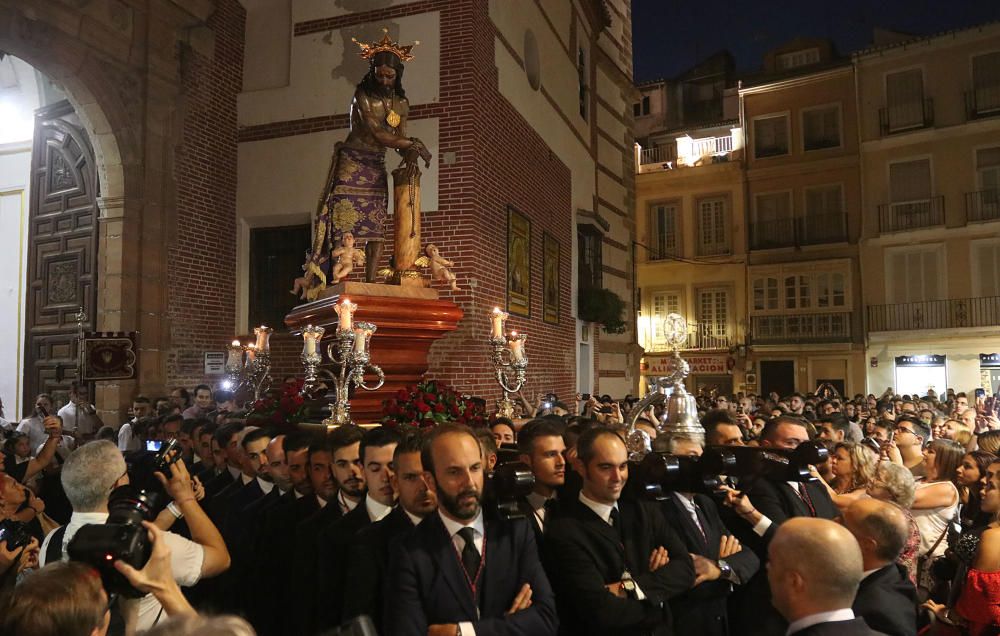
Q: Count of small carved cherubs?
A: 3